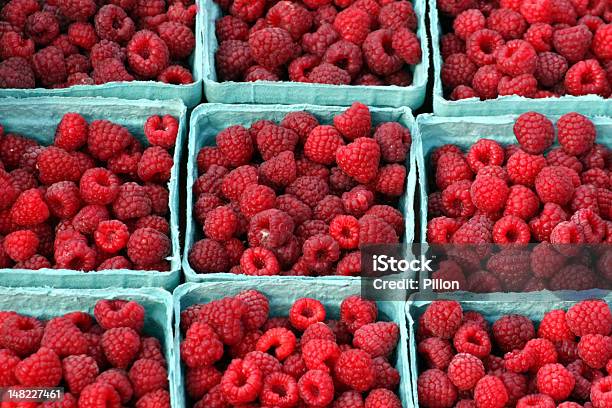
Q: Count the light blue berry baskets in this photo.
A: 9